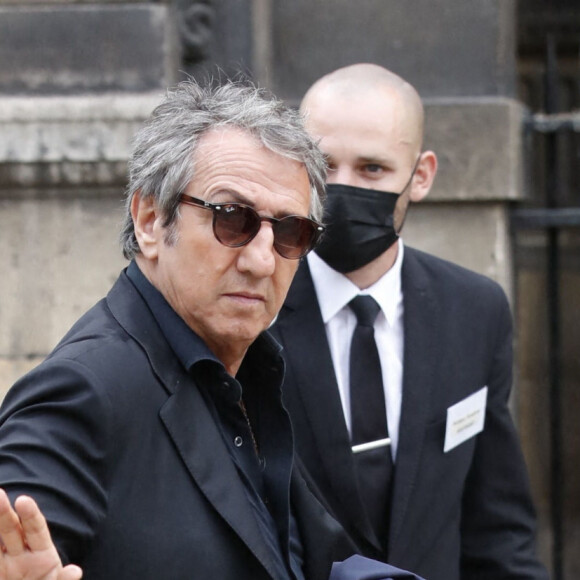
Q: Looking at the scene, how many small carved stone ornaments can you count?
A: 1